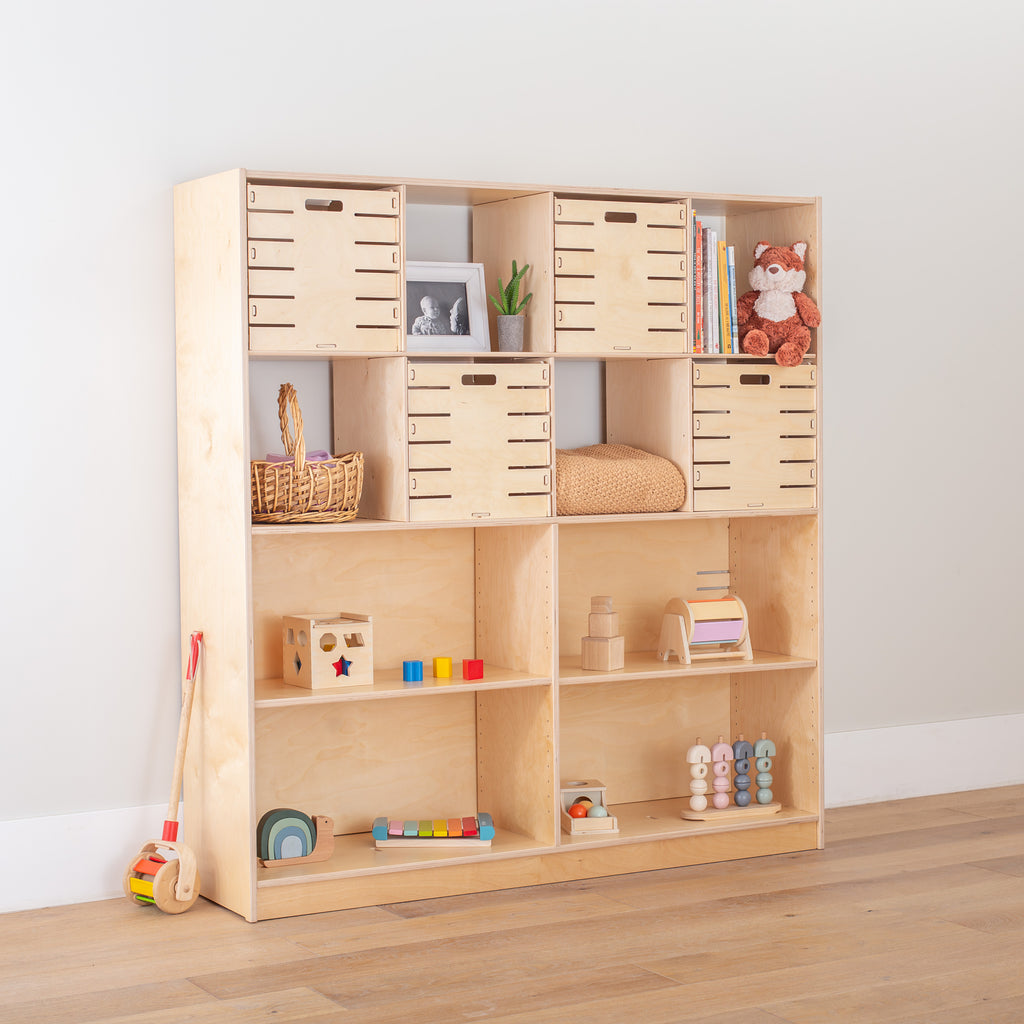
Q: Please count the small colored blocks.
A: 3